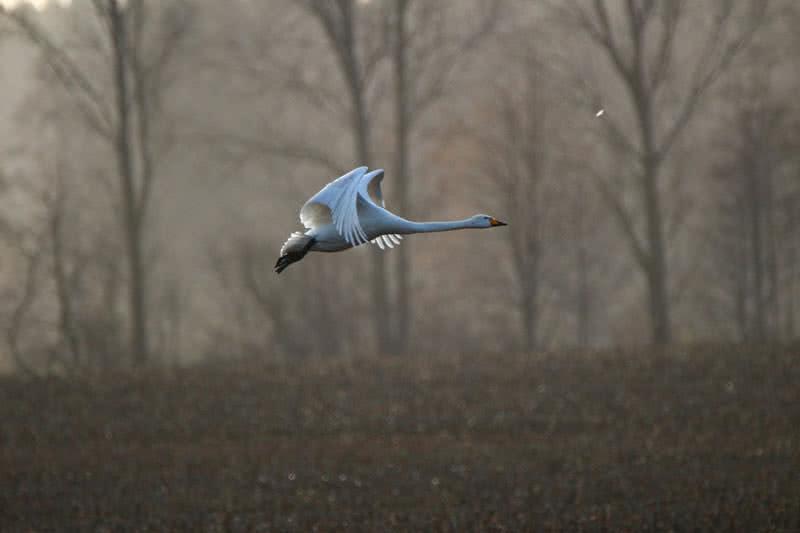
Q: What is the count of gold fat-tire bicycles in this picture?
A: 0